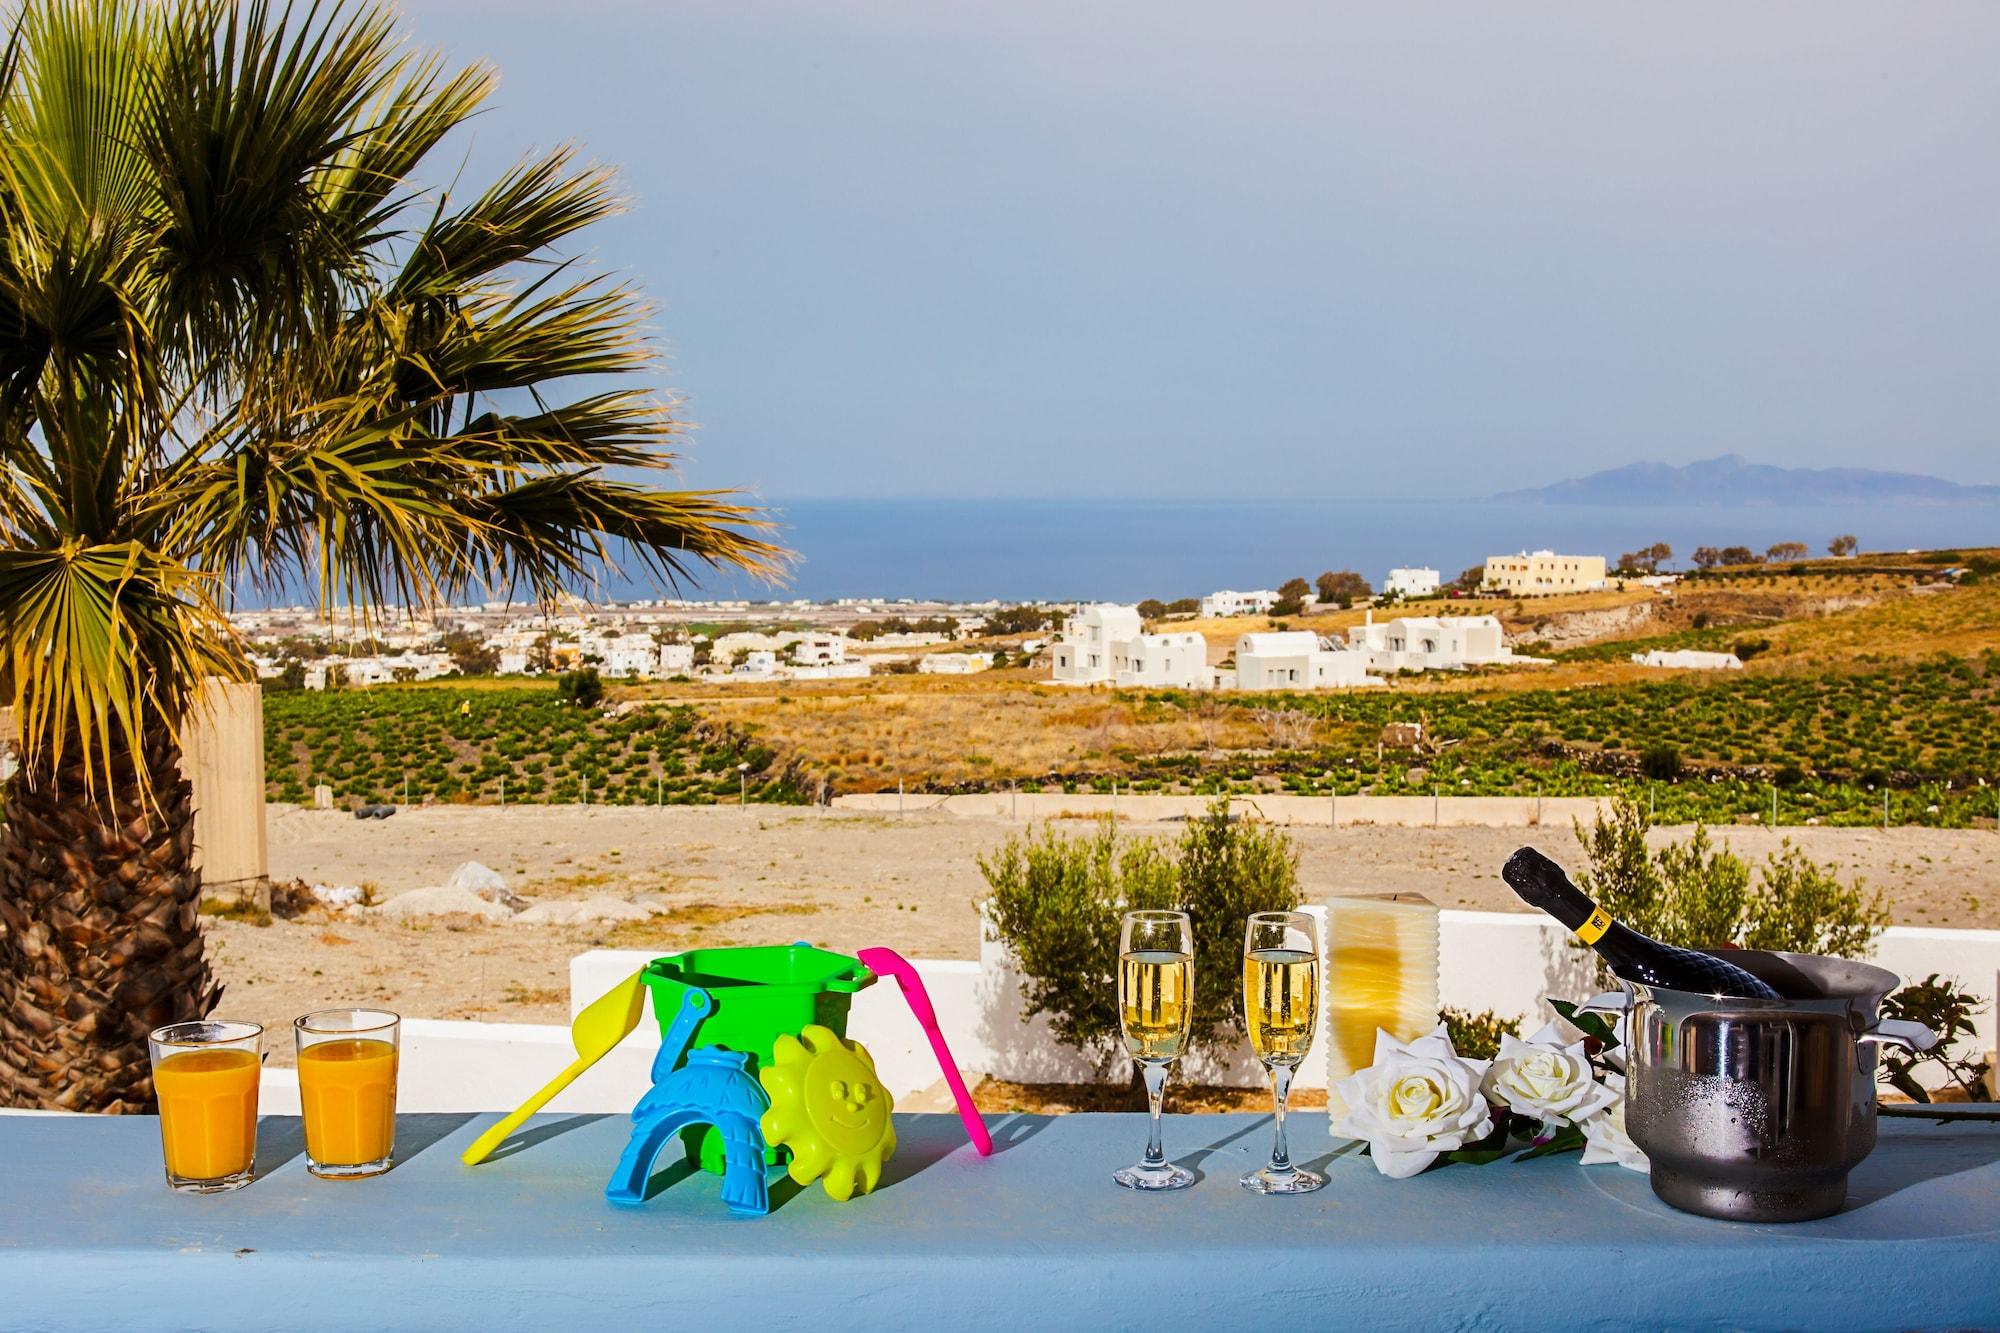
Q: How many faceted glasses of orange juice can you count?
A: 2